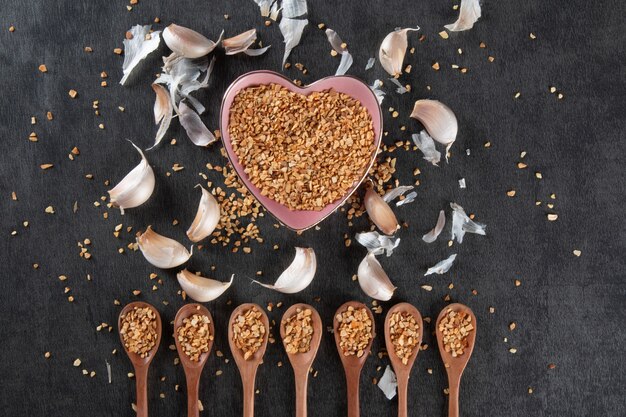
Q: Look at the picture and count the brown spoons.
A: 7